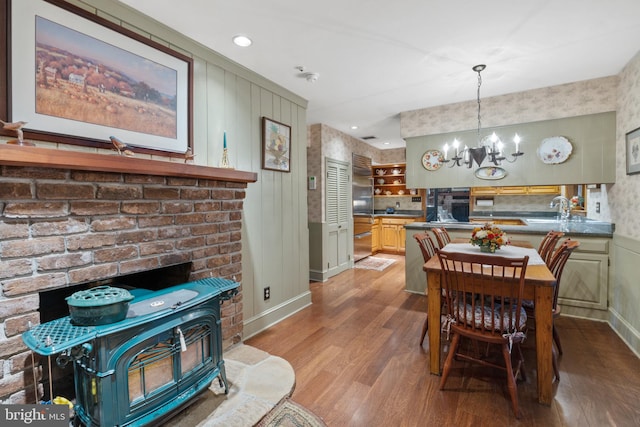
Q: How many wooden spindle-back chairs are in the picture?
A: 5